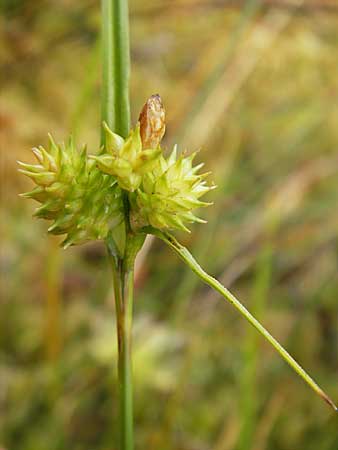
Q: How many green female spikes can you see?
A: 3